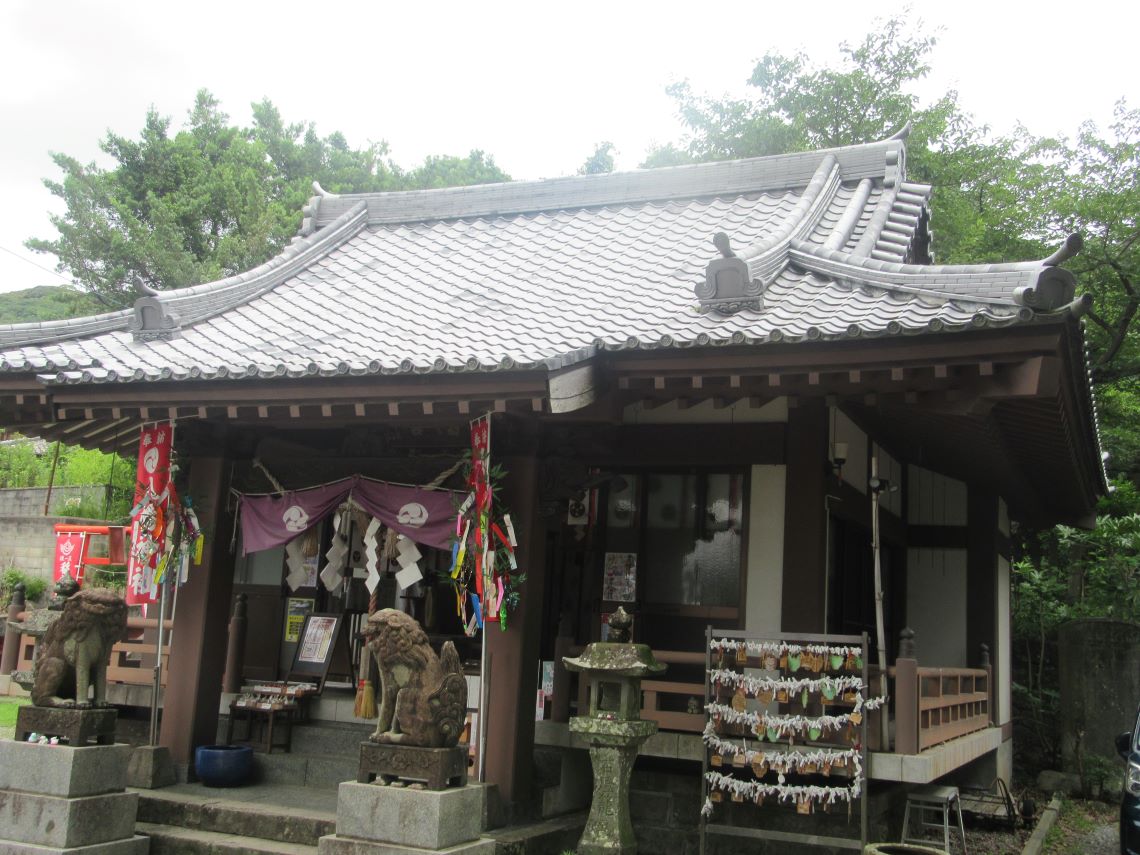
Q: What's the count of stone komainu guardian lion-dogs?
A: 2